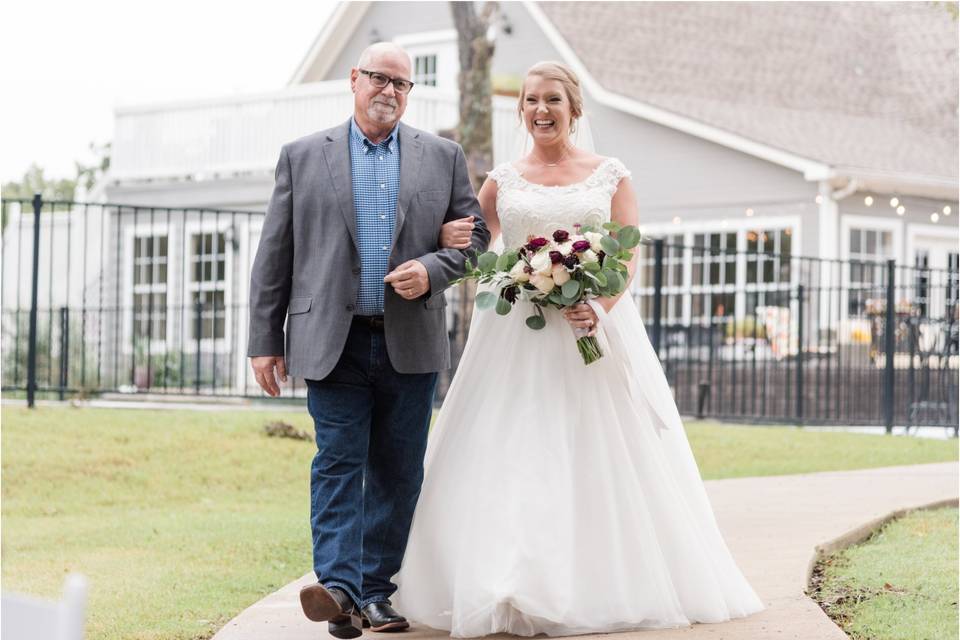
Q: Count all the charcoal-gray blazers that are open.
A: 1